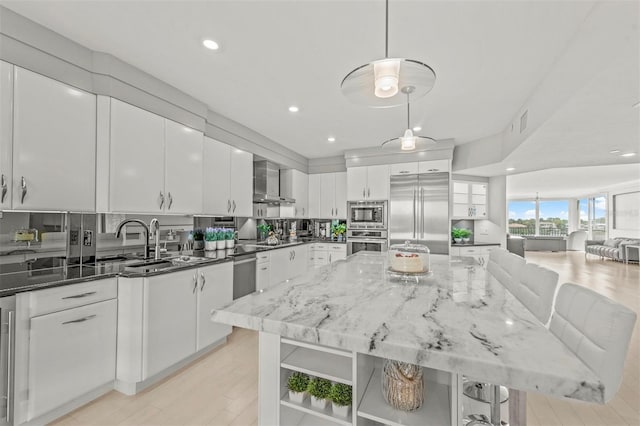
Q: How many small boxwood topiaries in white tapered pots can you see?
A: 3